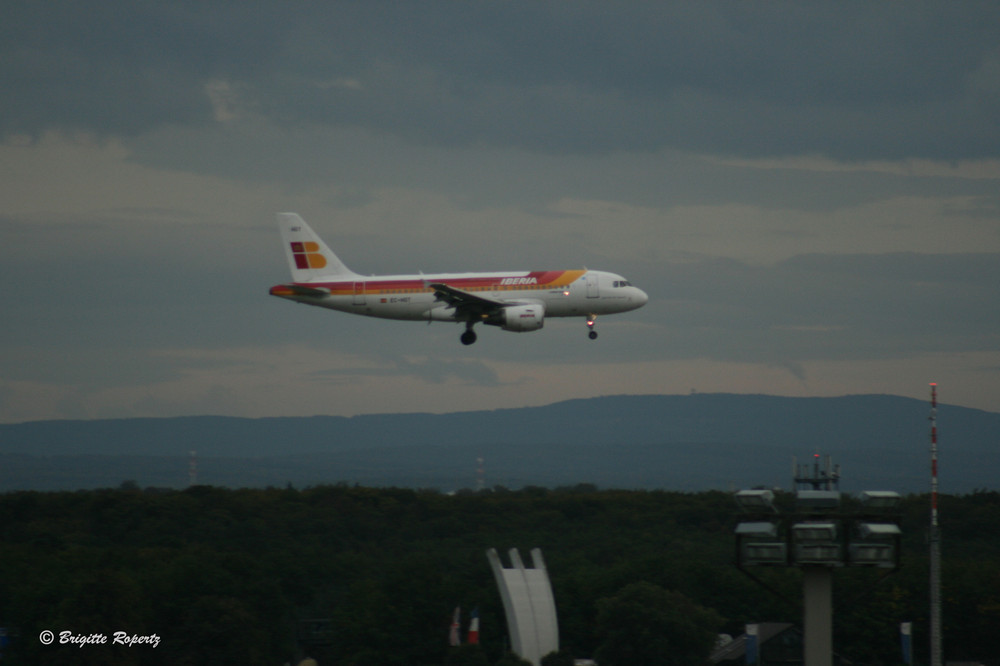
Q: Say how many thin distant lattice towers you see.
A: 2